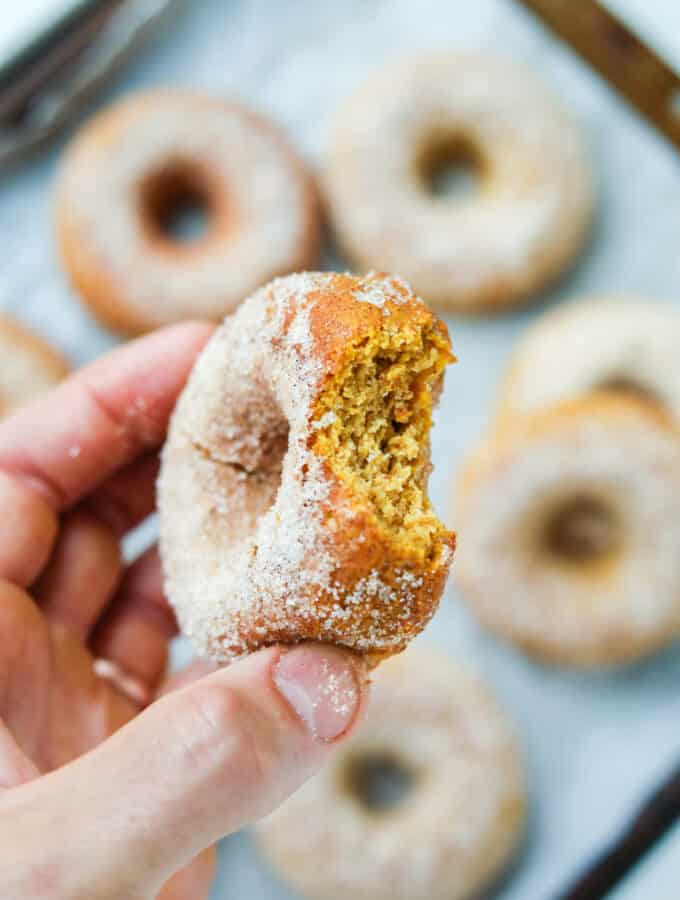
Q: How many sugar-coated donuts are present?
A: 7